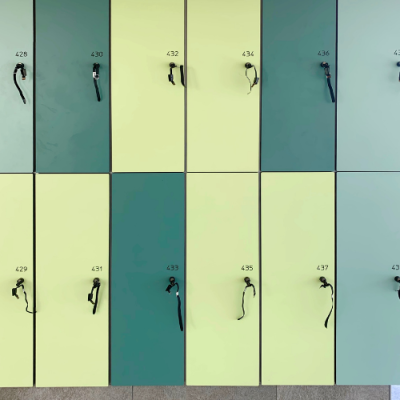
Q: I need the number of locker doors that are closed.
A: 12